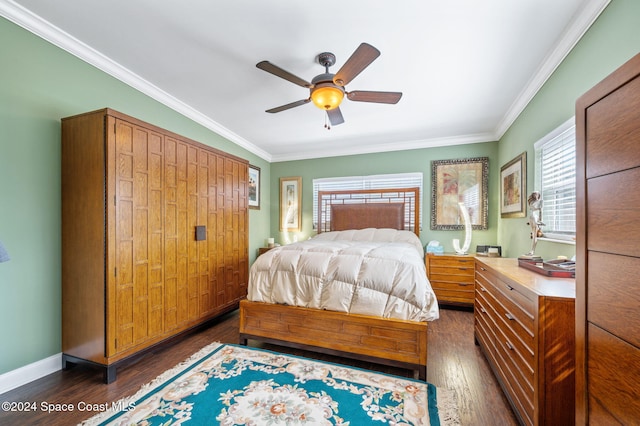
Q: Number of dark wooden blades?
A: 5